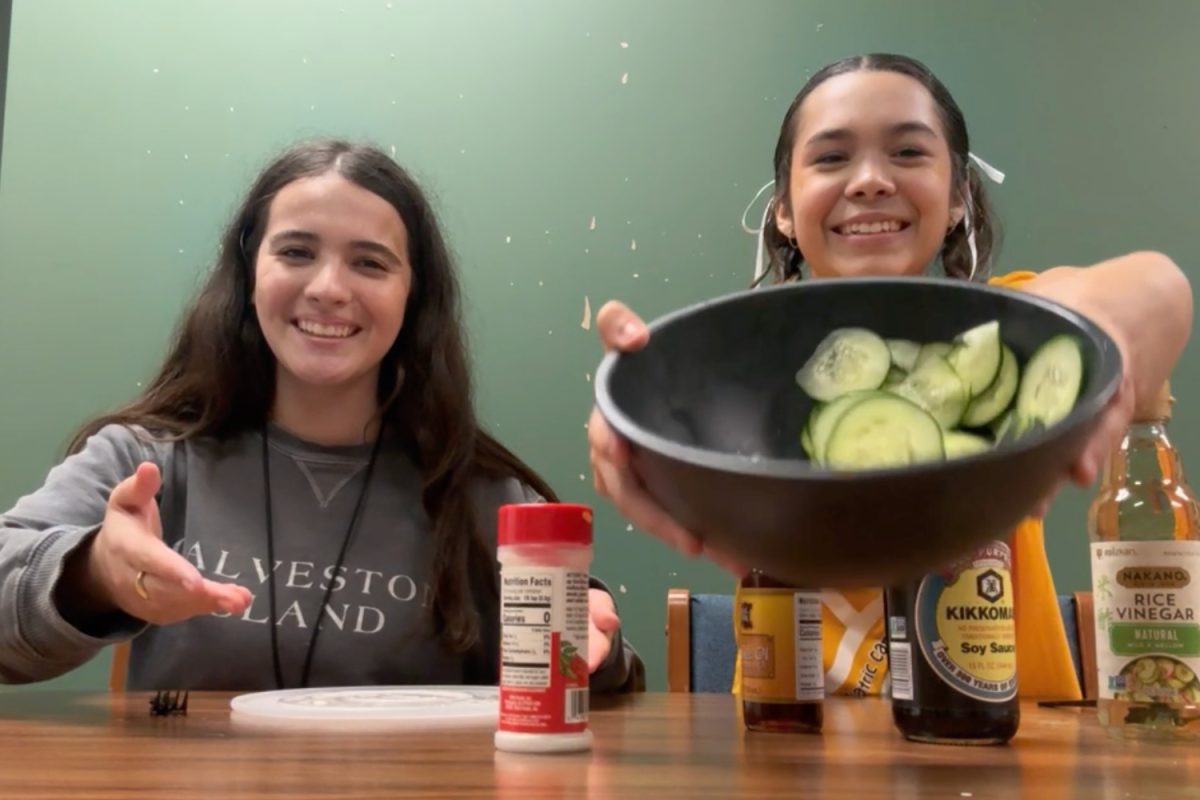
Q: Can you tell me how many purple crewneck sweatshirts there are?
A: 0